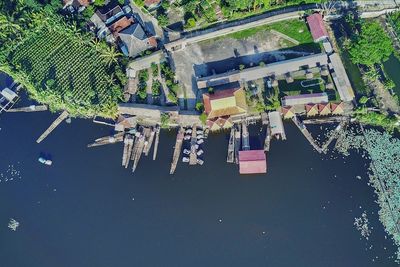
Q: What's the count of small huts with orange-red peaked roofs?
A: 6